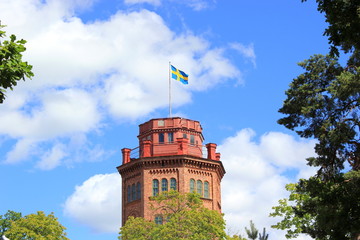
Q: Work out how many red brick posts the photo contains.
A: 5